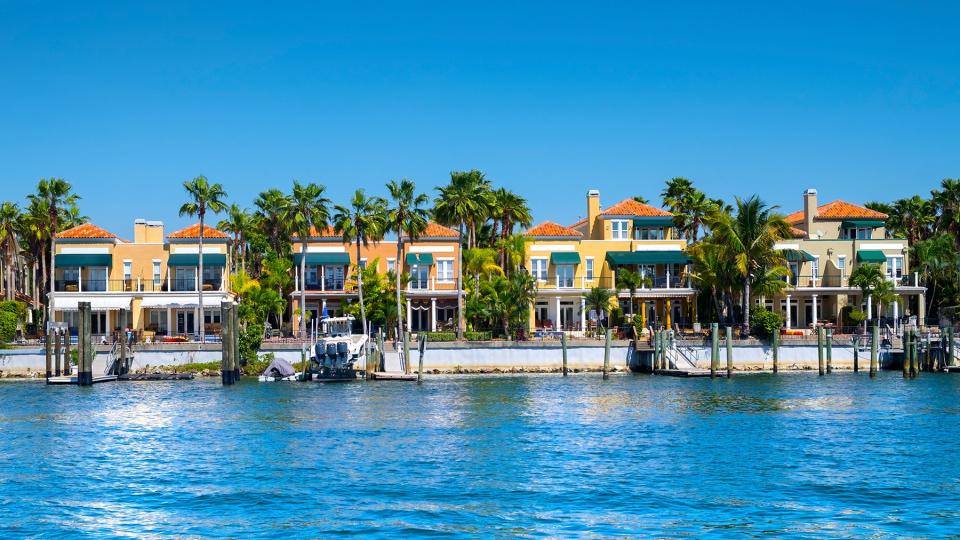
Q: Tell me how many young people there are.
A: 0